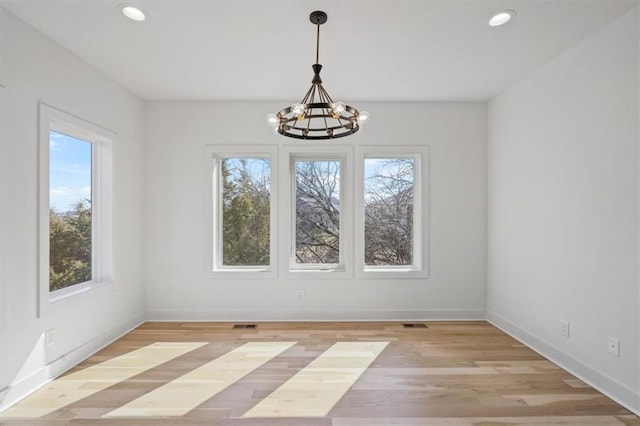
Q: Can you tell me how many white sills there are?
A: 4